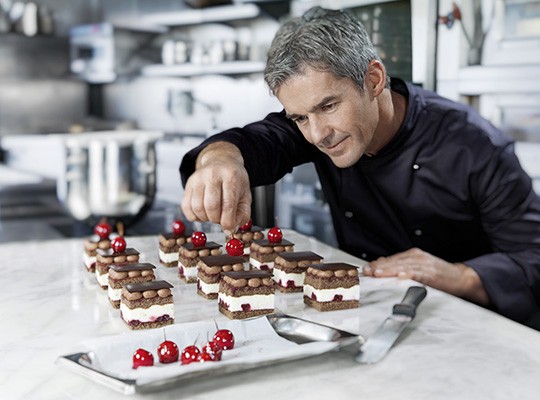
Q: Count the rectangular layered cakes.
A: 12